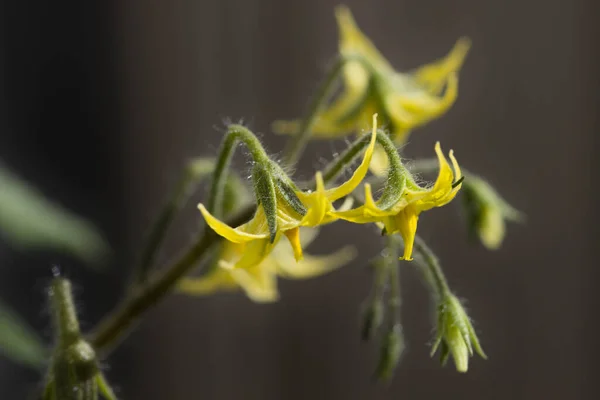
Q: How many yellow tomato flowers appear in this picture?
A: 4